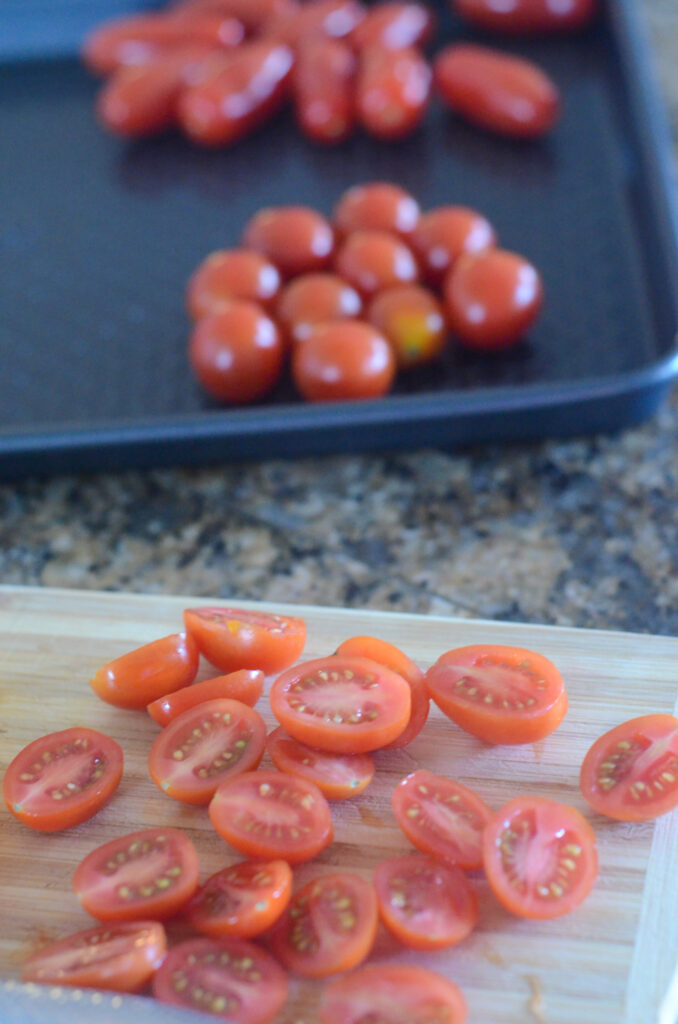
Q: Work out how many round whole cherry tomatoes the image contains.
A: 10